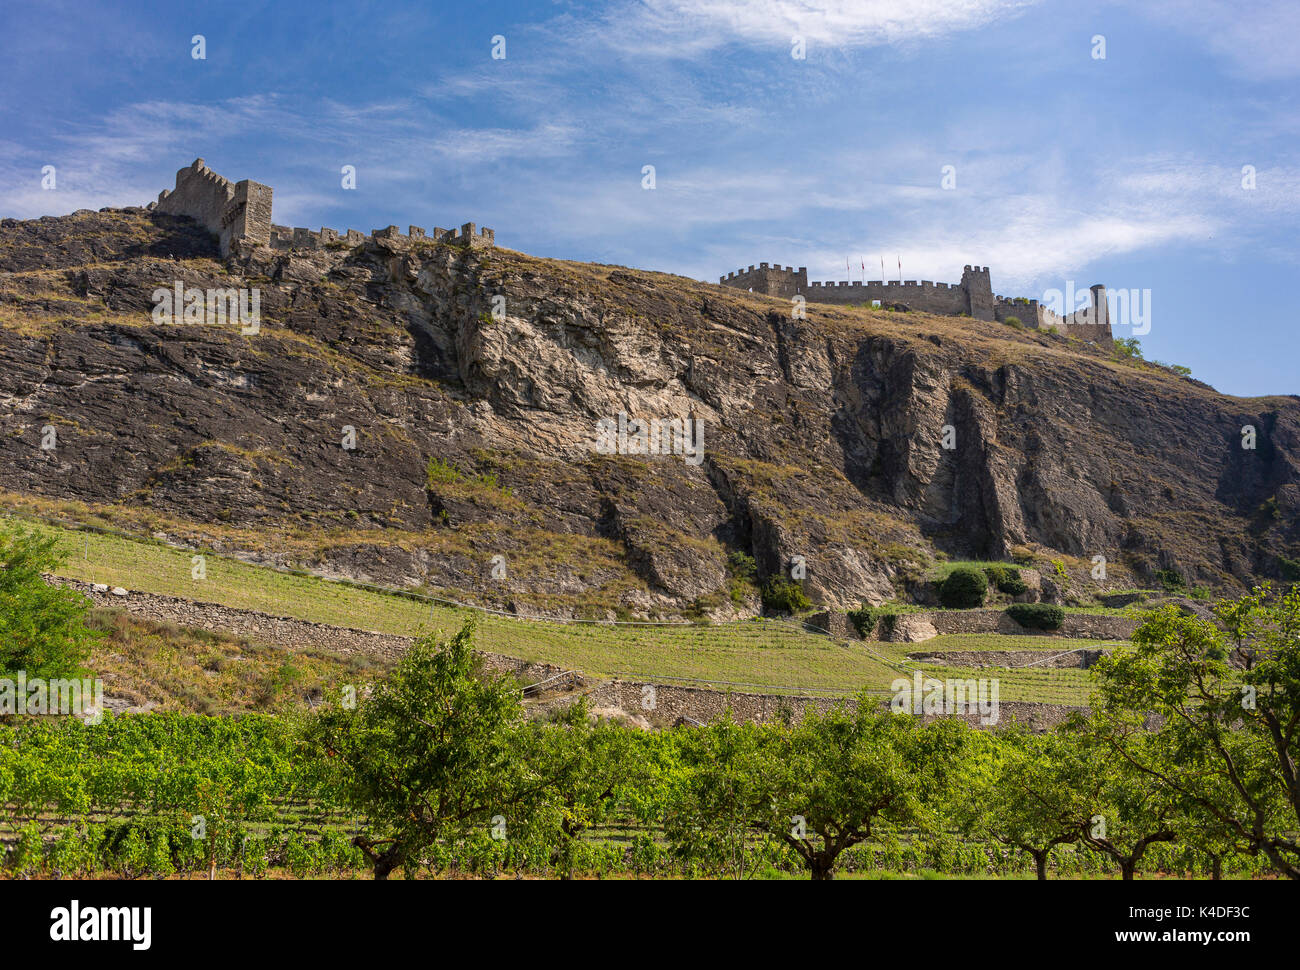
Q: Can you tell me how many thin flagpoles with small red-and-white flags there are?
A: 4